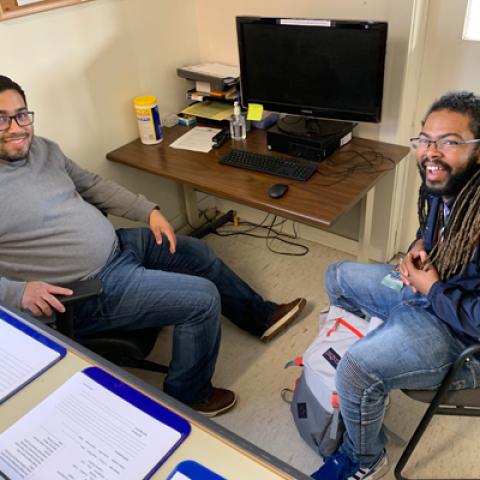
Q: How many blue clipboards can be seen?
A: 3